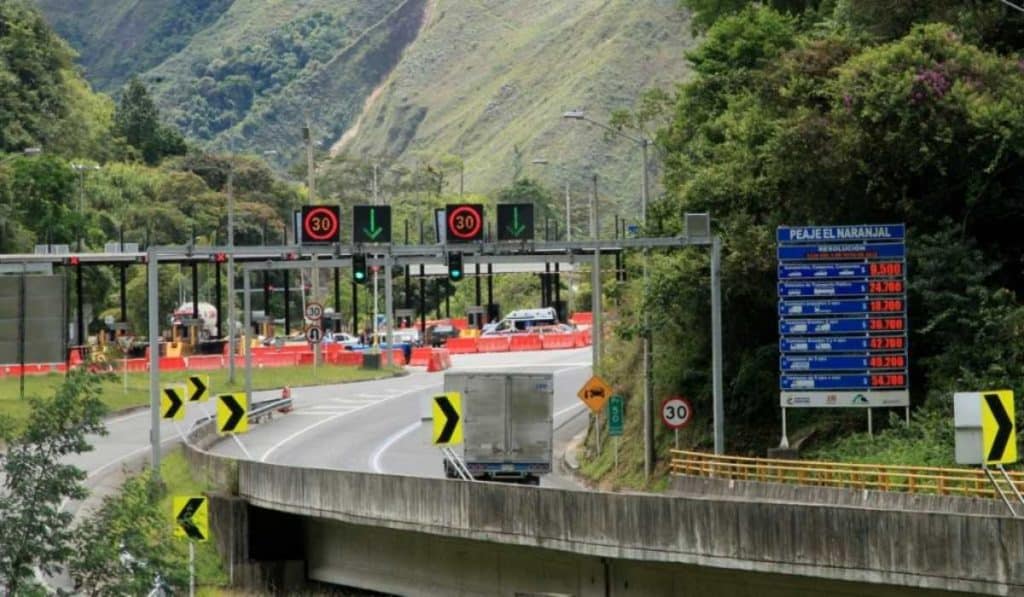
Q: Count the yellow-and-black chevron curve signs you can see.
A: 6